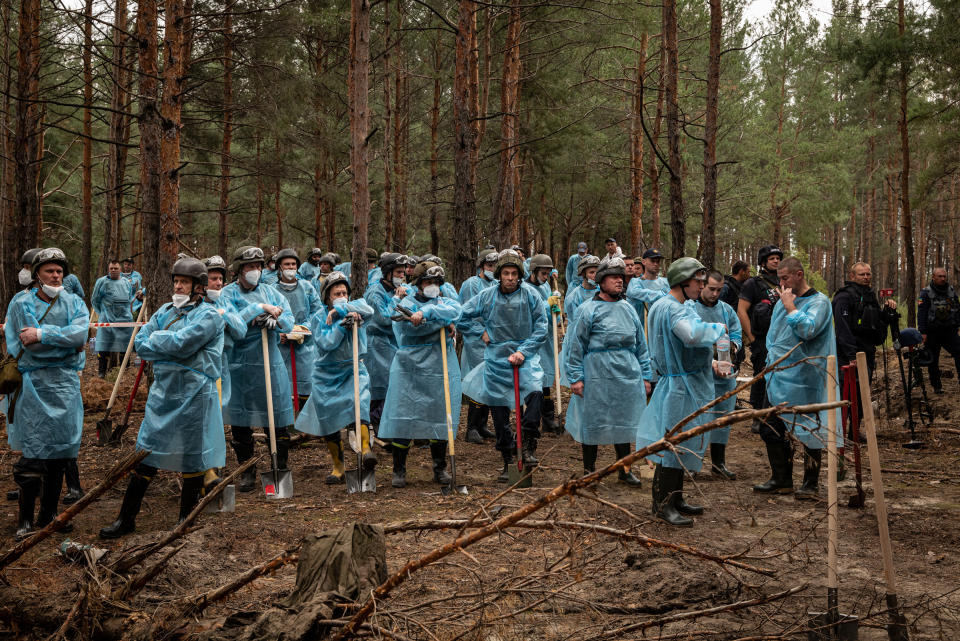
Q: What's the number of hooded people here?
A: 0